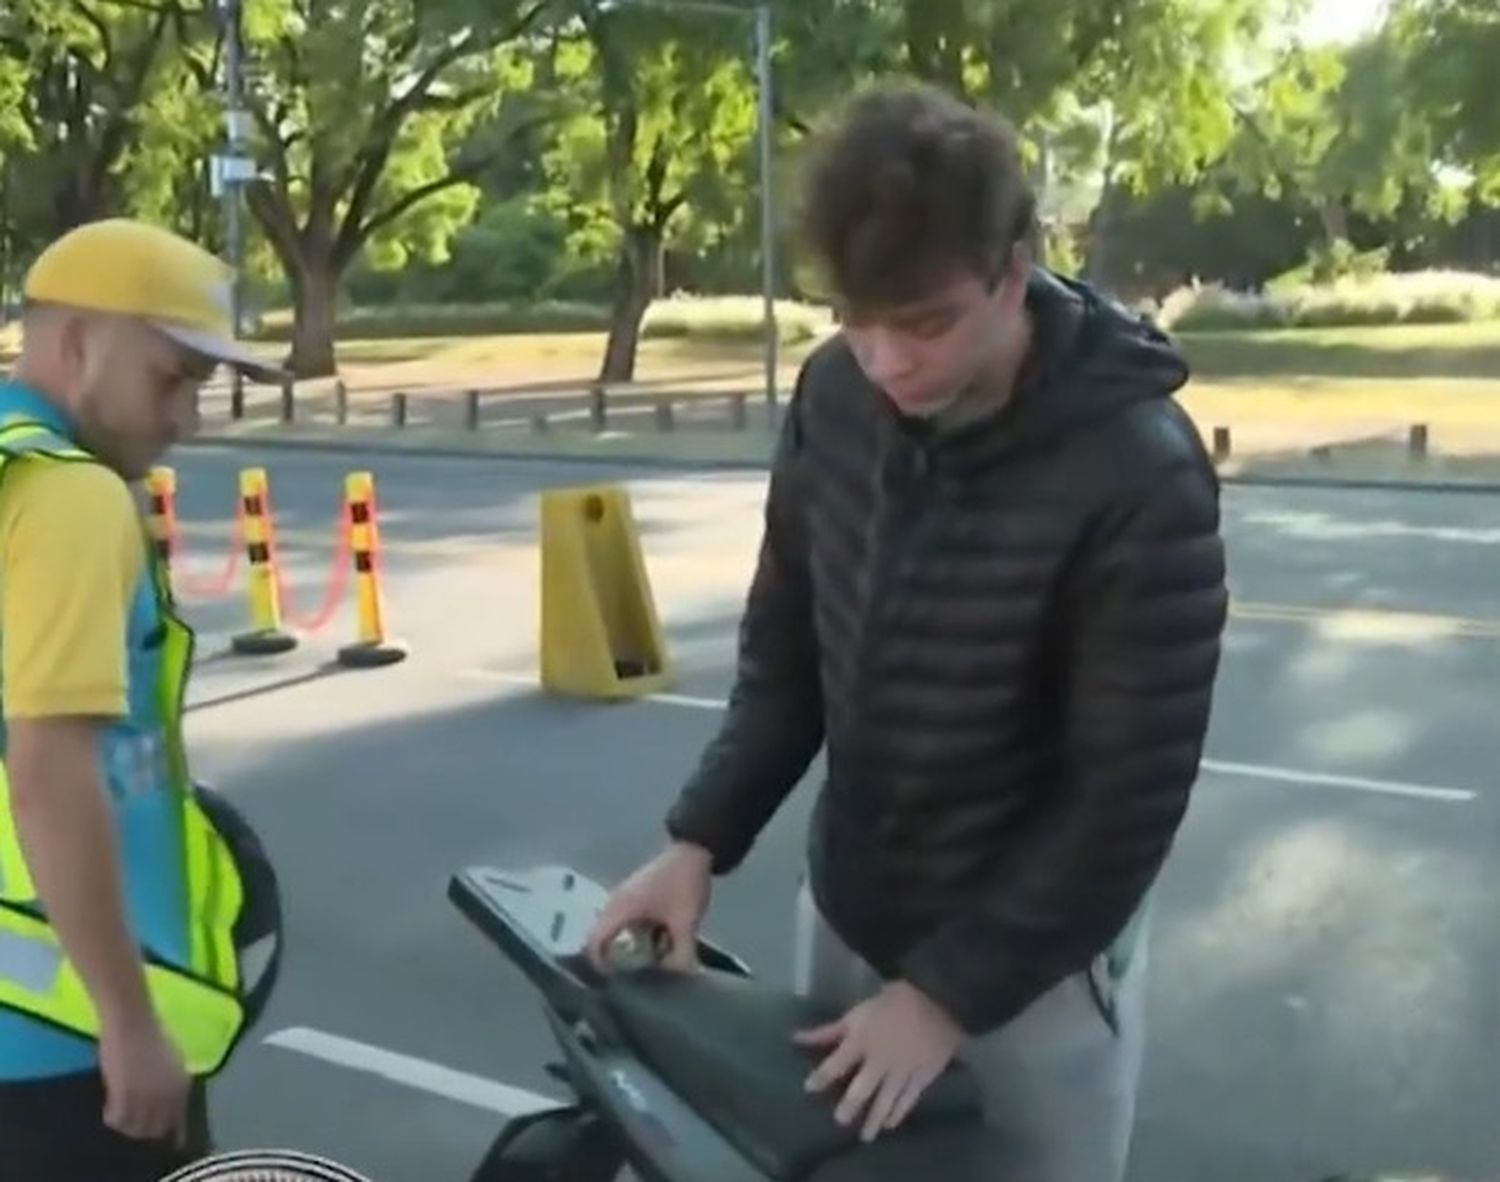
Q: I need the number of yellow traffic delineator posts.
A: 3